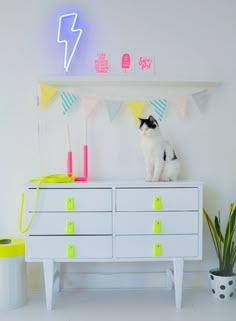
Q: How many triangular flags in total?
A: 8